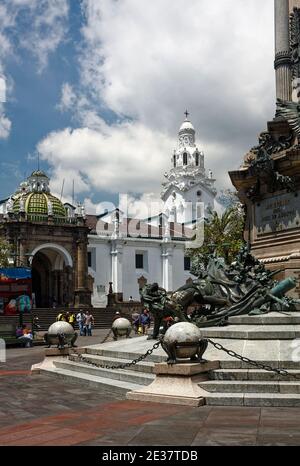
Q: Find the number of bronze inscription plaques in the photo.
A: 1